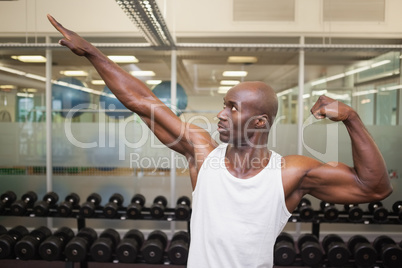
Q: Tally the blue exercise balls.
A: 3